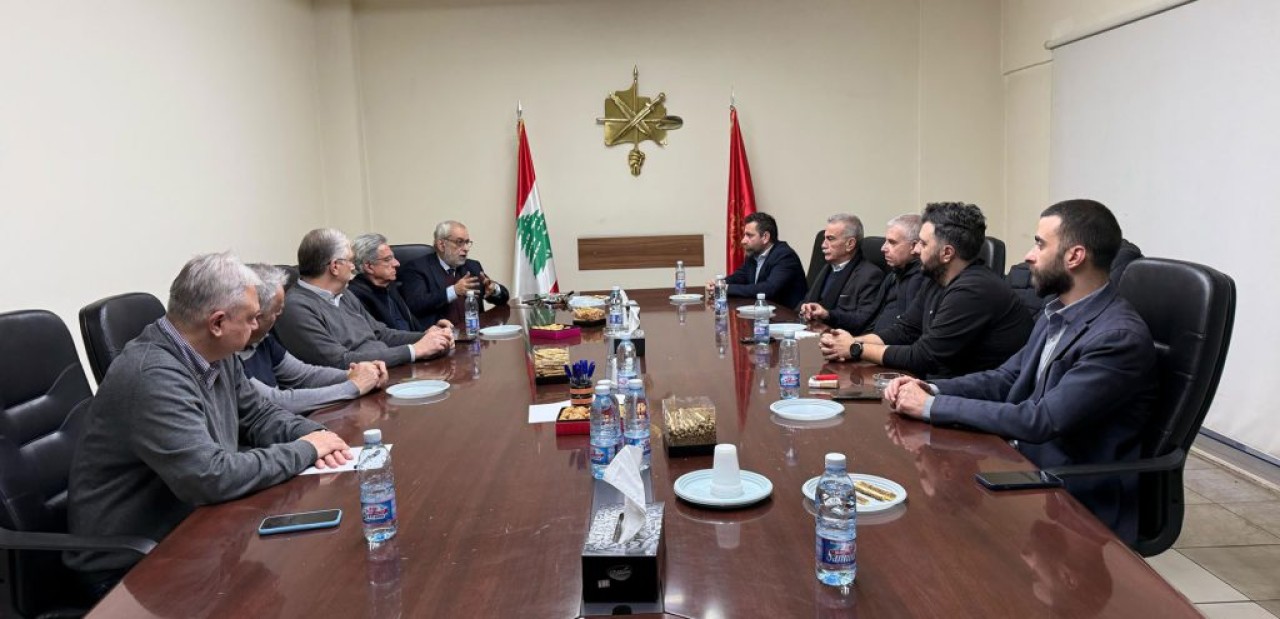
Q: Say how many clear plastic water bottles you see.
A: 12